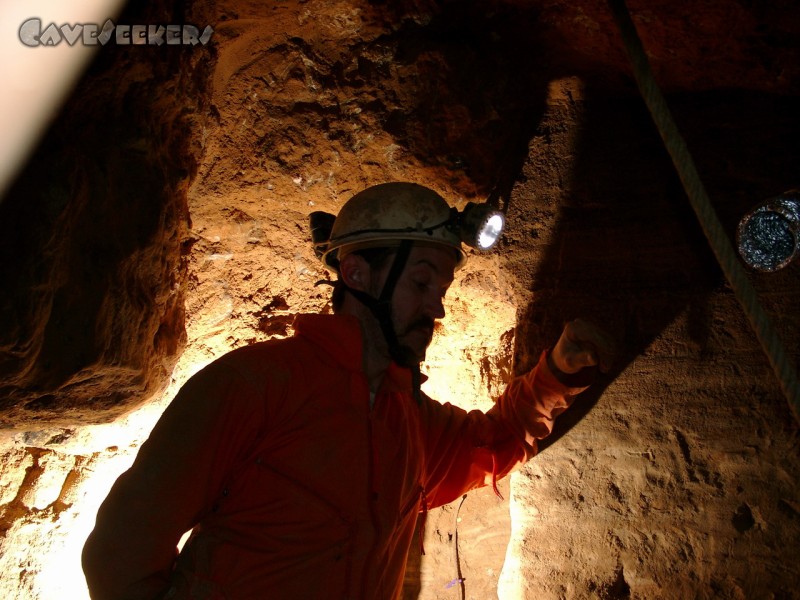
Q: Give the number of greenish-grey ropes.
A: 1